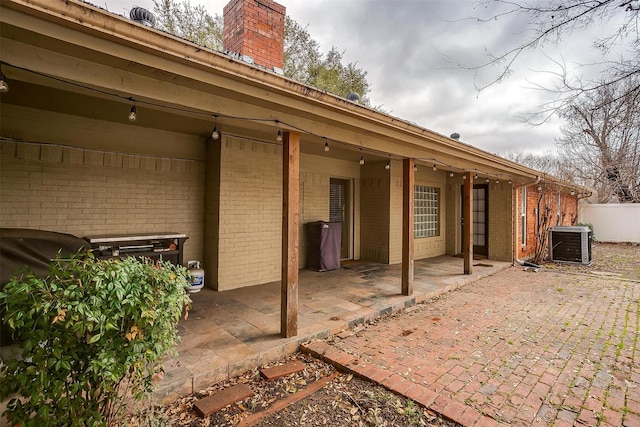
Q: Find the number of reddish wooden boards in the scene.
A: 3